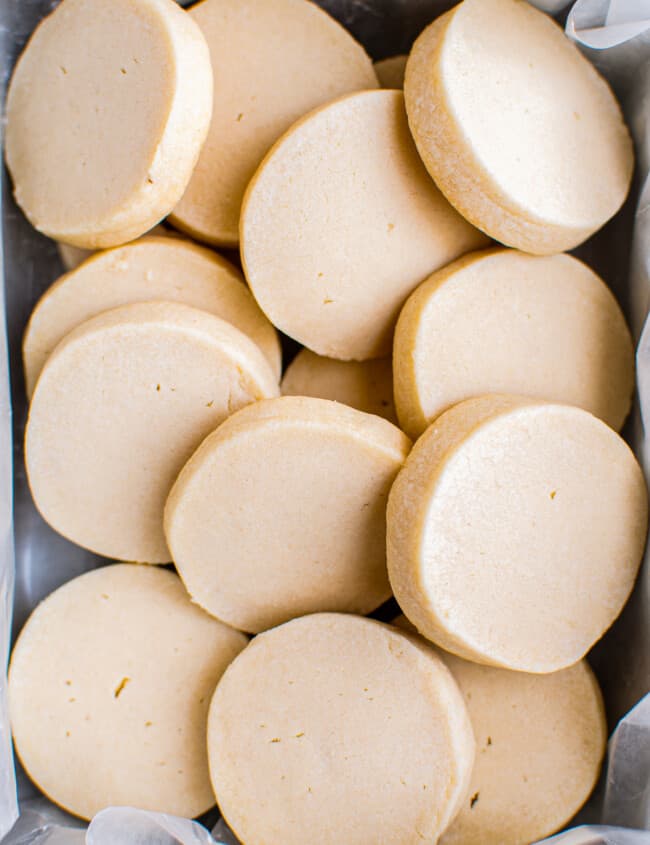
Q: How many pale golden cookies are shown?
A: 15